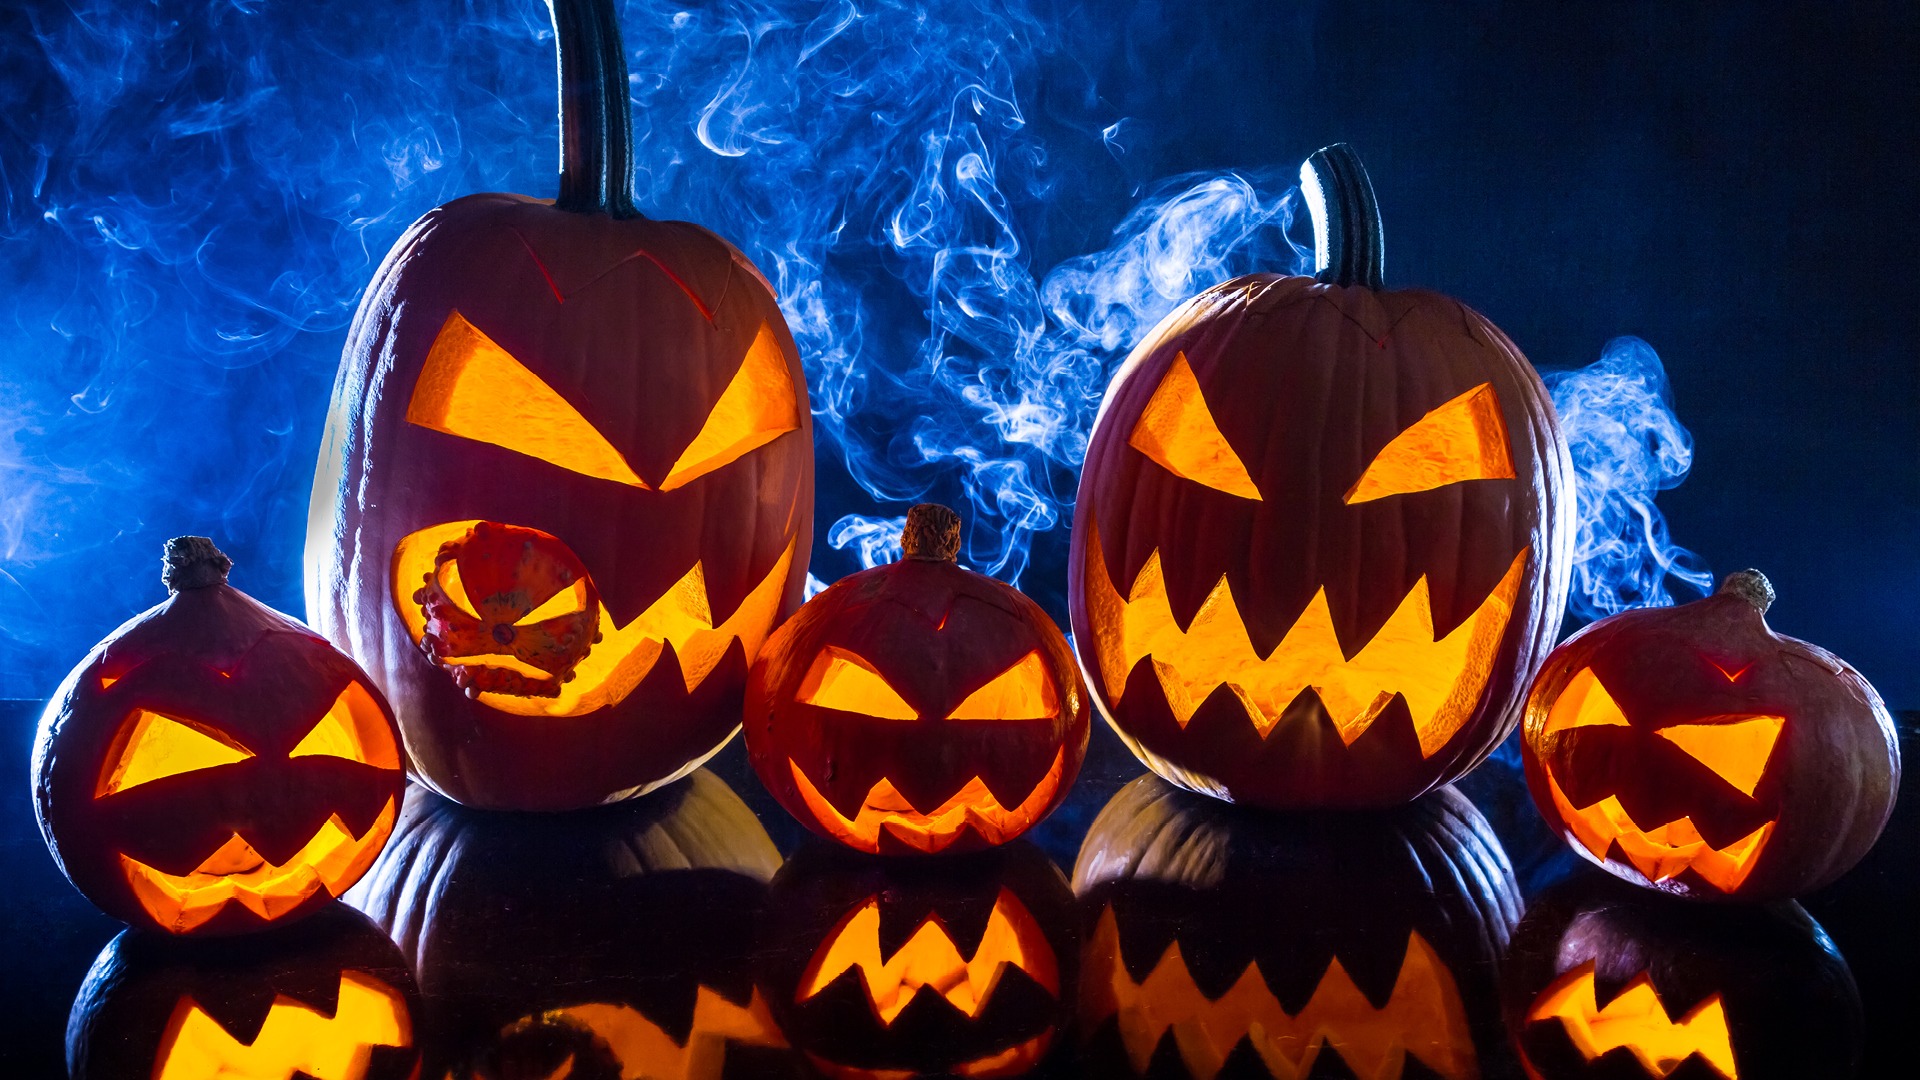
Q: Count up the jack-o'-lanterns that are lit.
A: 6